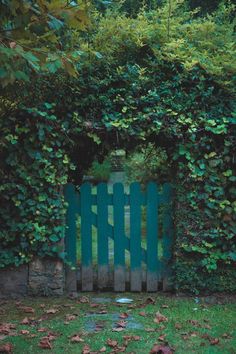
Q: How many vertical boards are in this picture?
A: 7